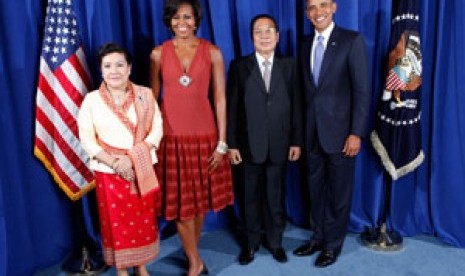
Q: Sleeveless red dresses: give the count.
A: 1